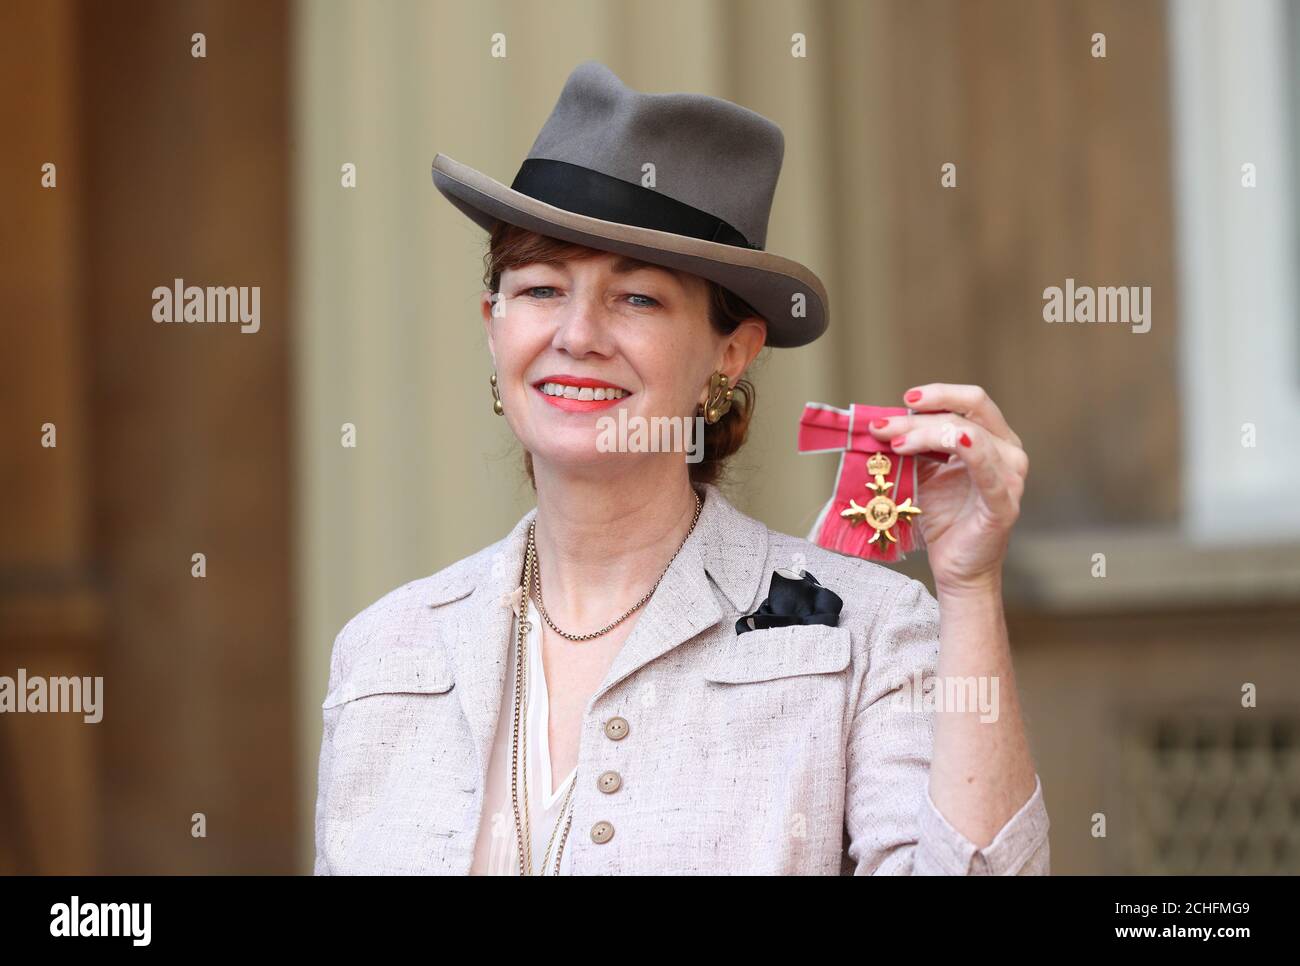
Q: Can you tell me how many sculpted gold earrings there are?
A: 2